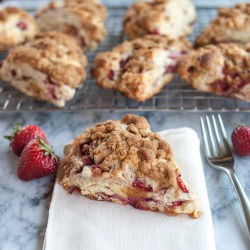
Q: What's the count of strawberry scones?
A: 8